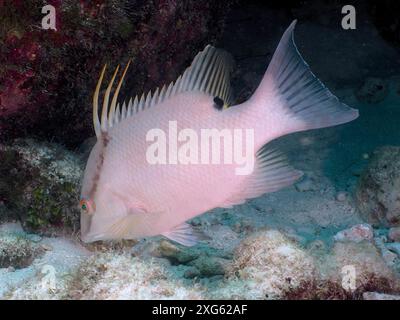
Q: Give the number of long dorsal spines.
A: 3